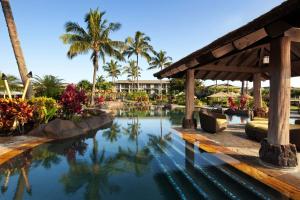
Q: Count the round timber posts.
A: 3